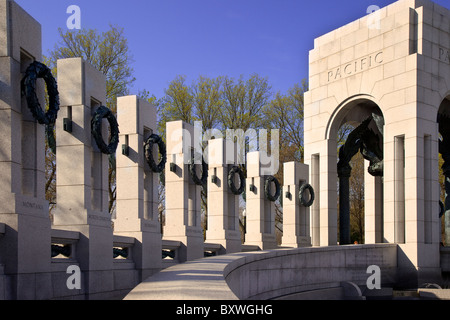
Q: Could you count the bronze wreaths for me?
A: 7